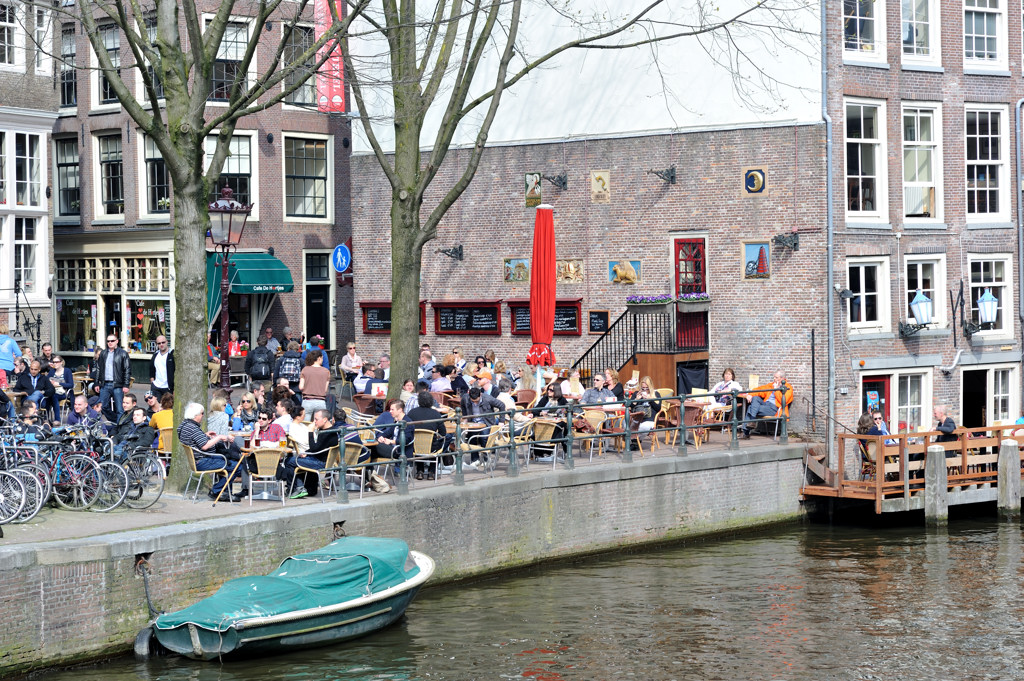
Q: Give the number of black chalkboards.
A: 4